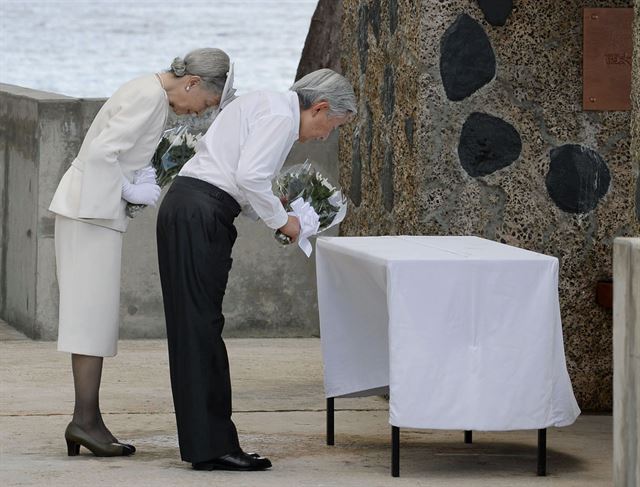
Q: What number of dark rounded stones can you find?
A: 4